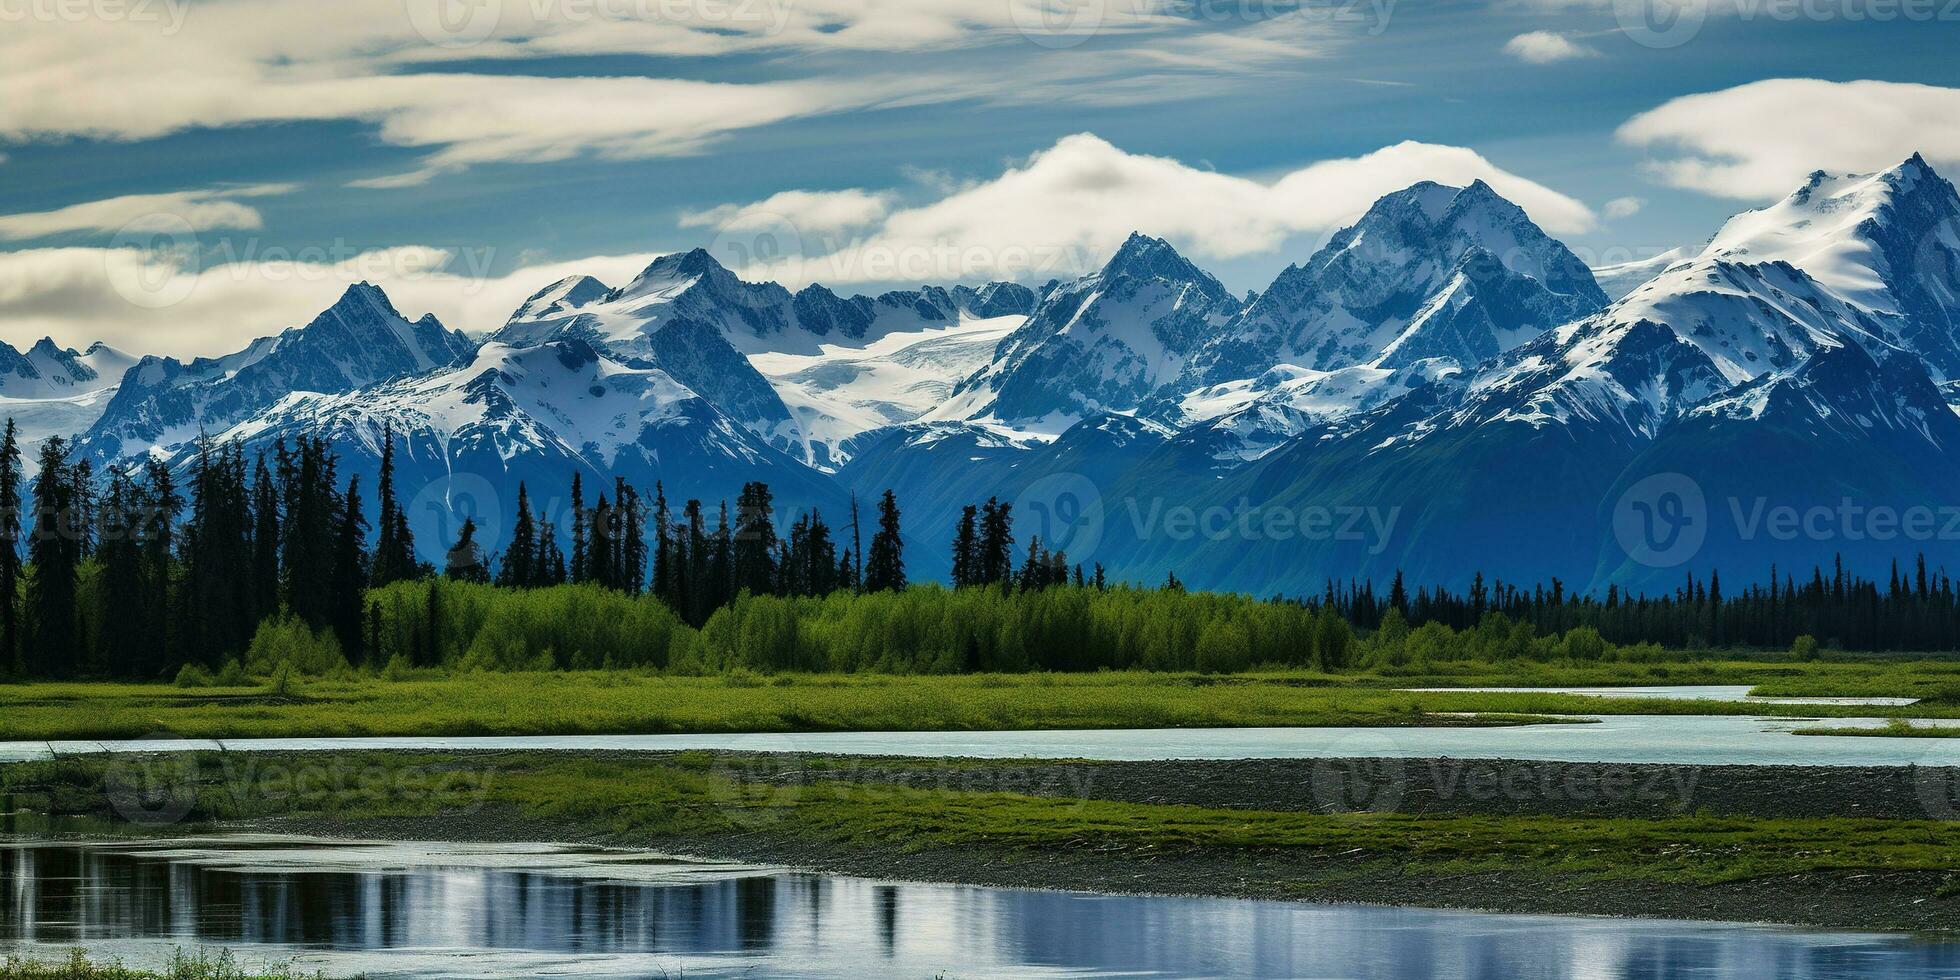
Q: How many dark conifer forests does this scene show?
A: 2